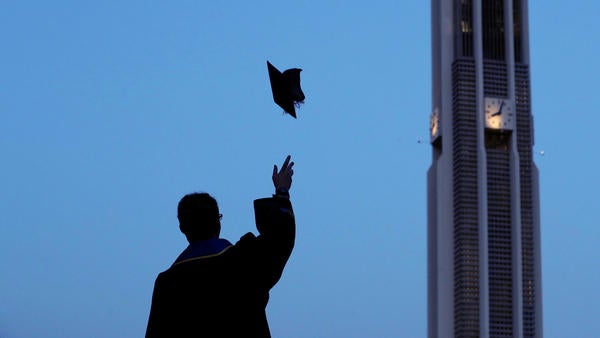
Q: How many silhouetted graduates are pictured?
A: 1